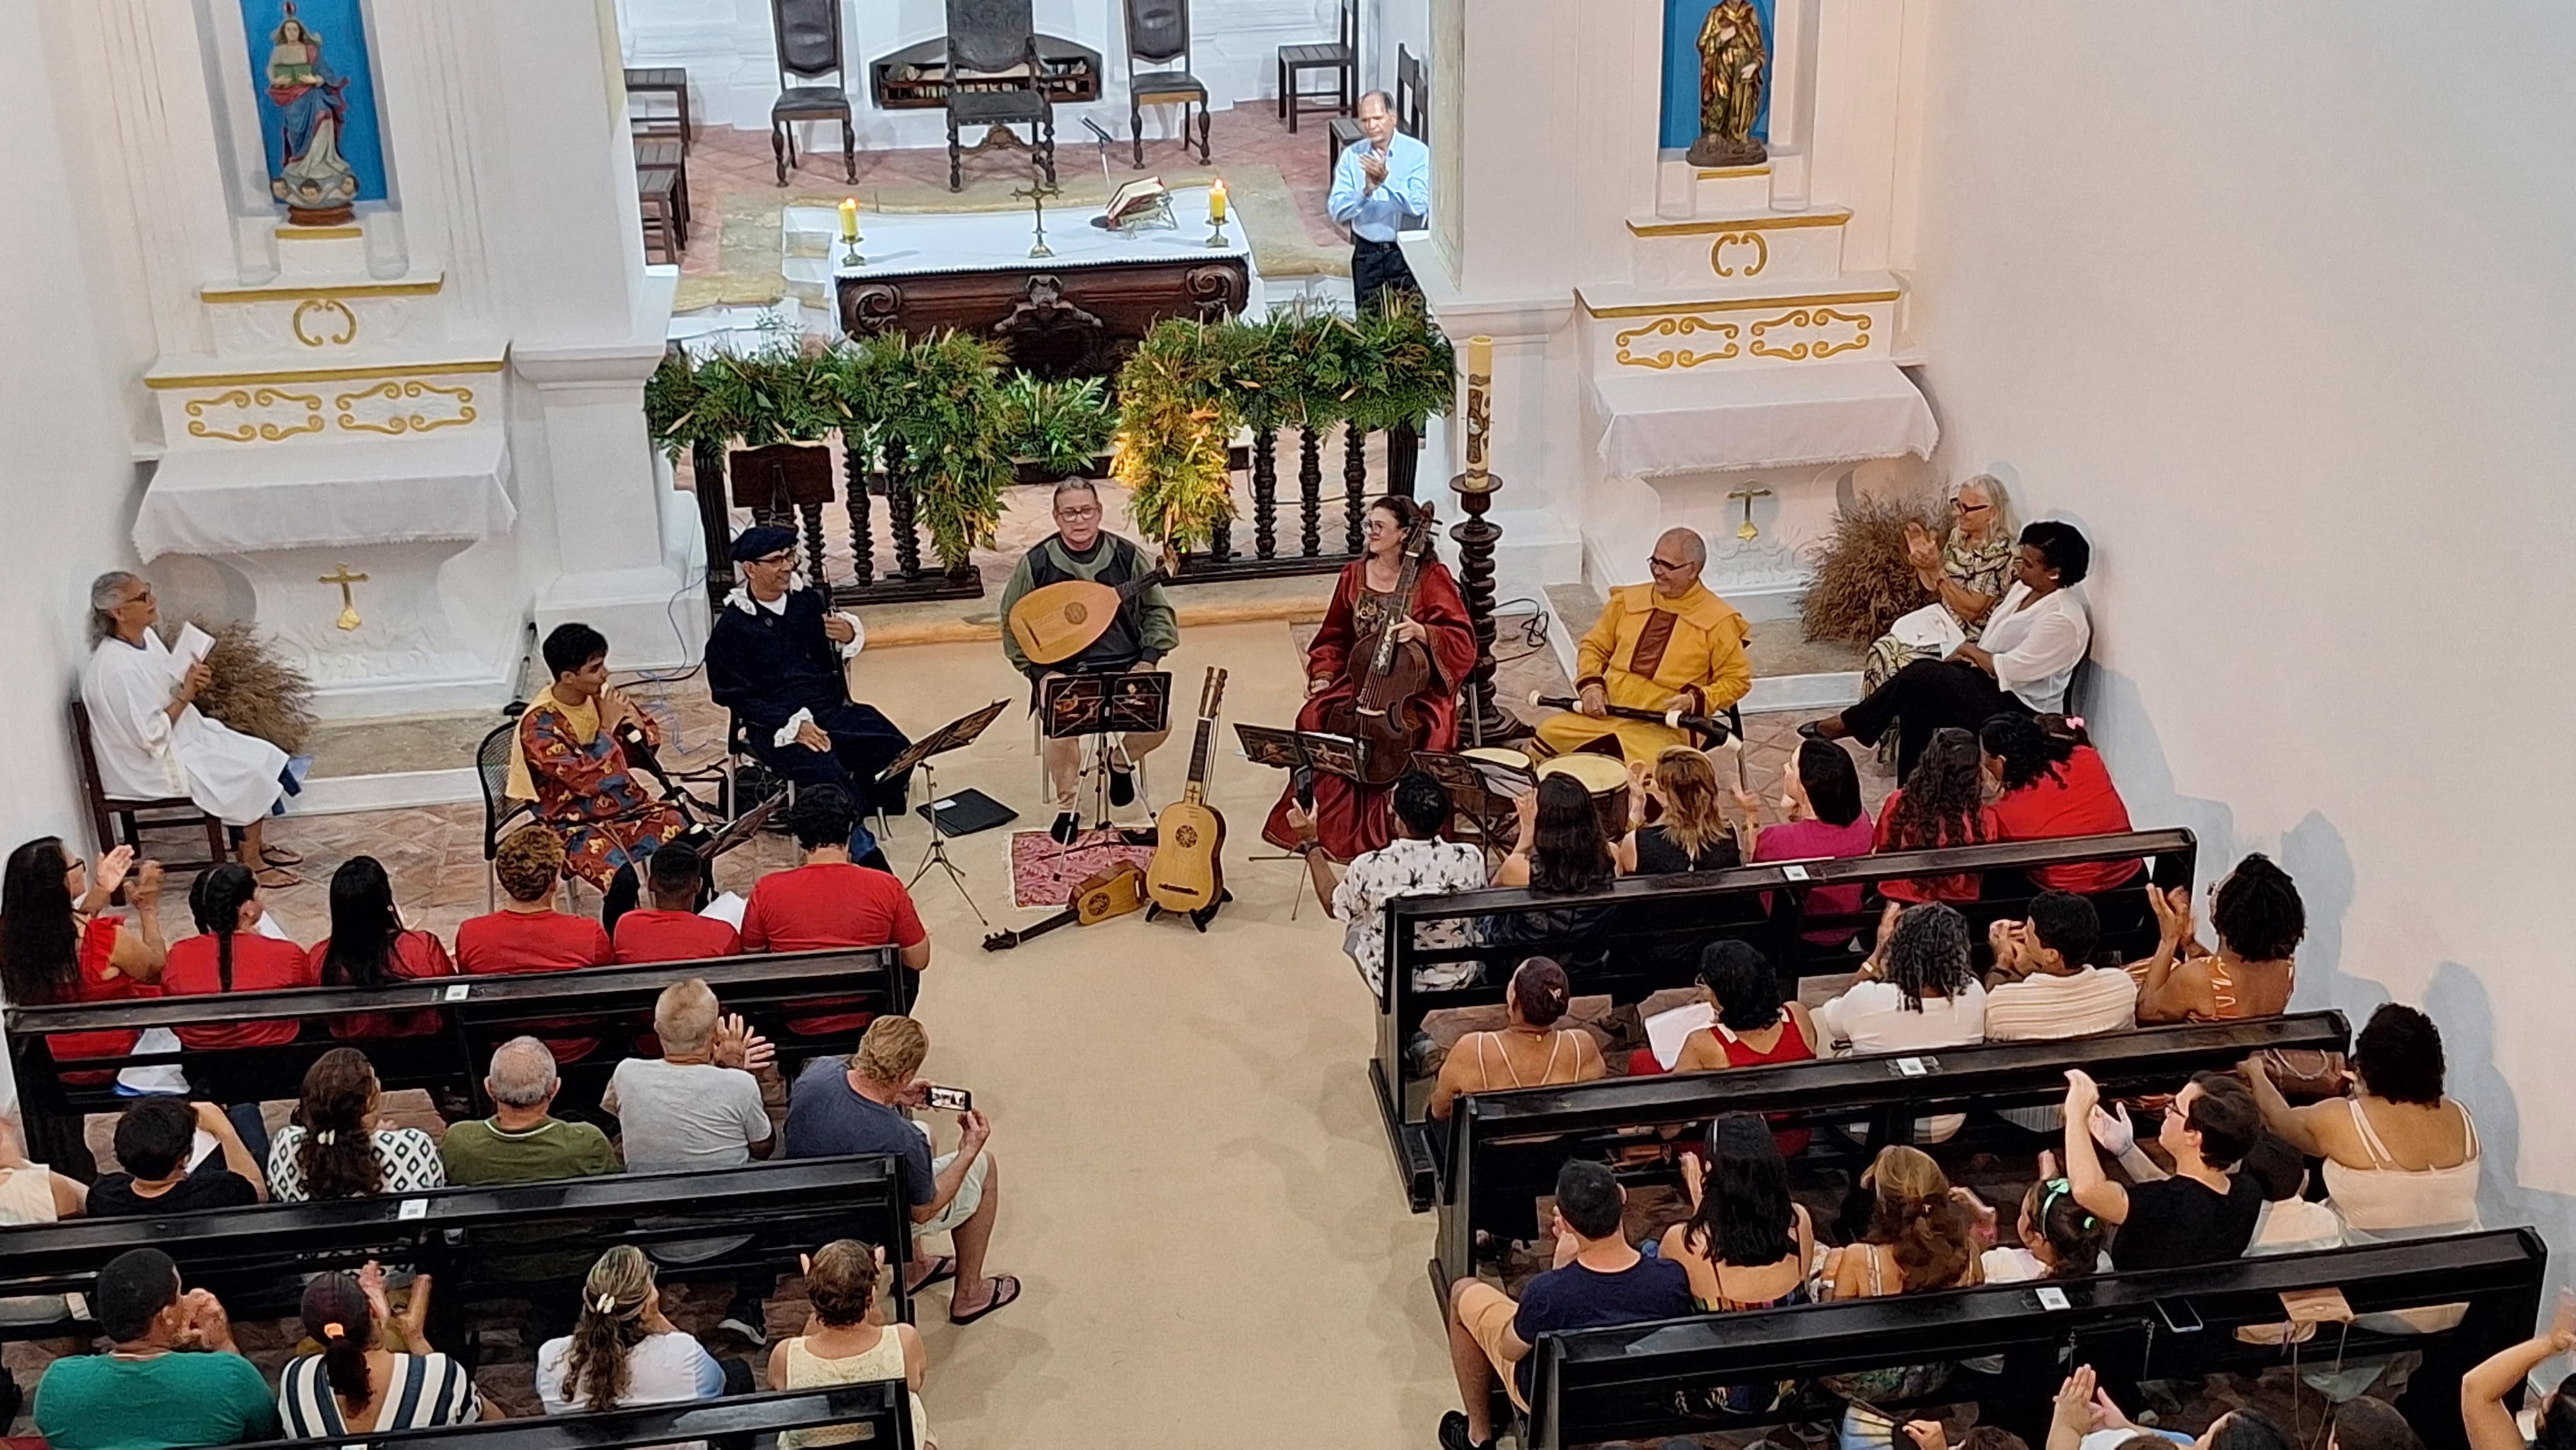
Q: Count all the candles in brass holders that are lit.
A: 2